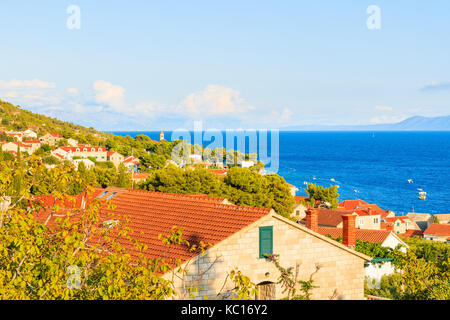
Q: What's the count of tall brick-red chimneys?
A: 2